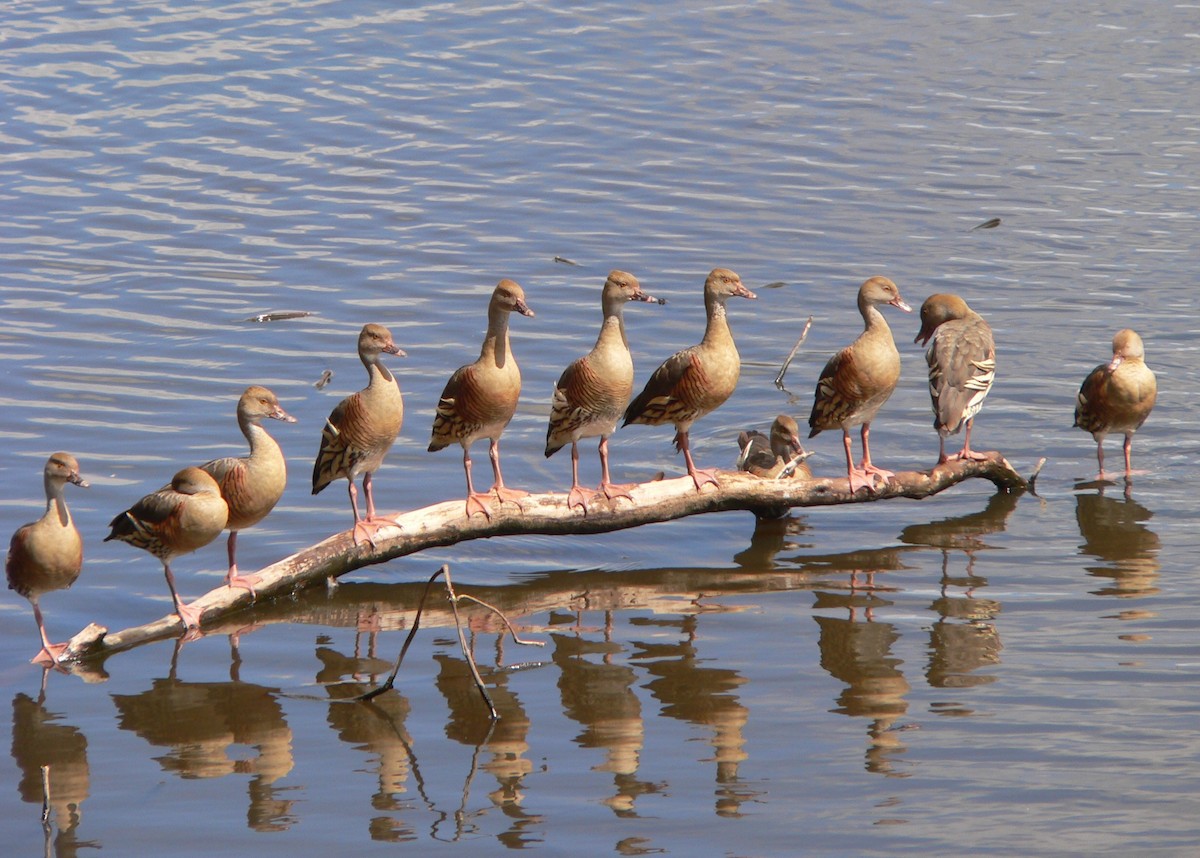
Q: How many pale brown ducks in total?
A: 11